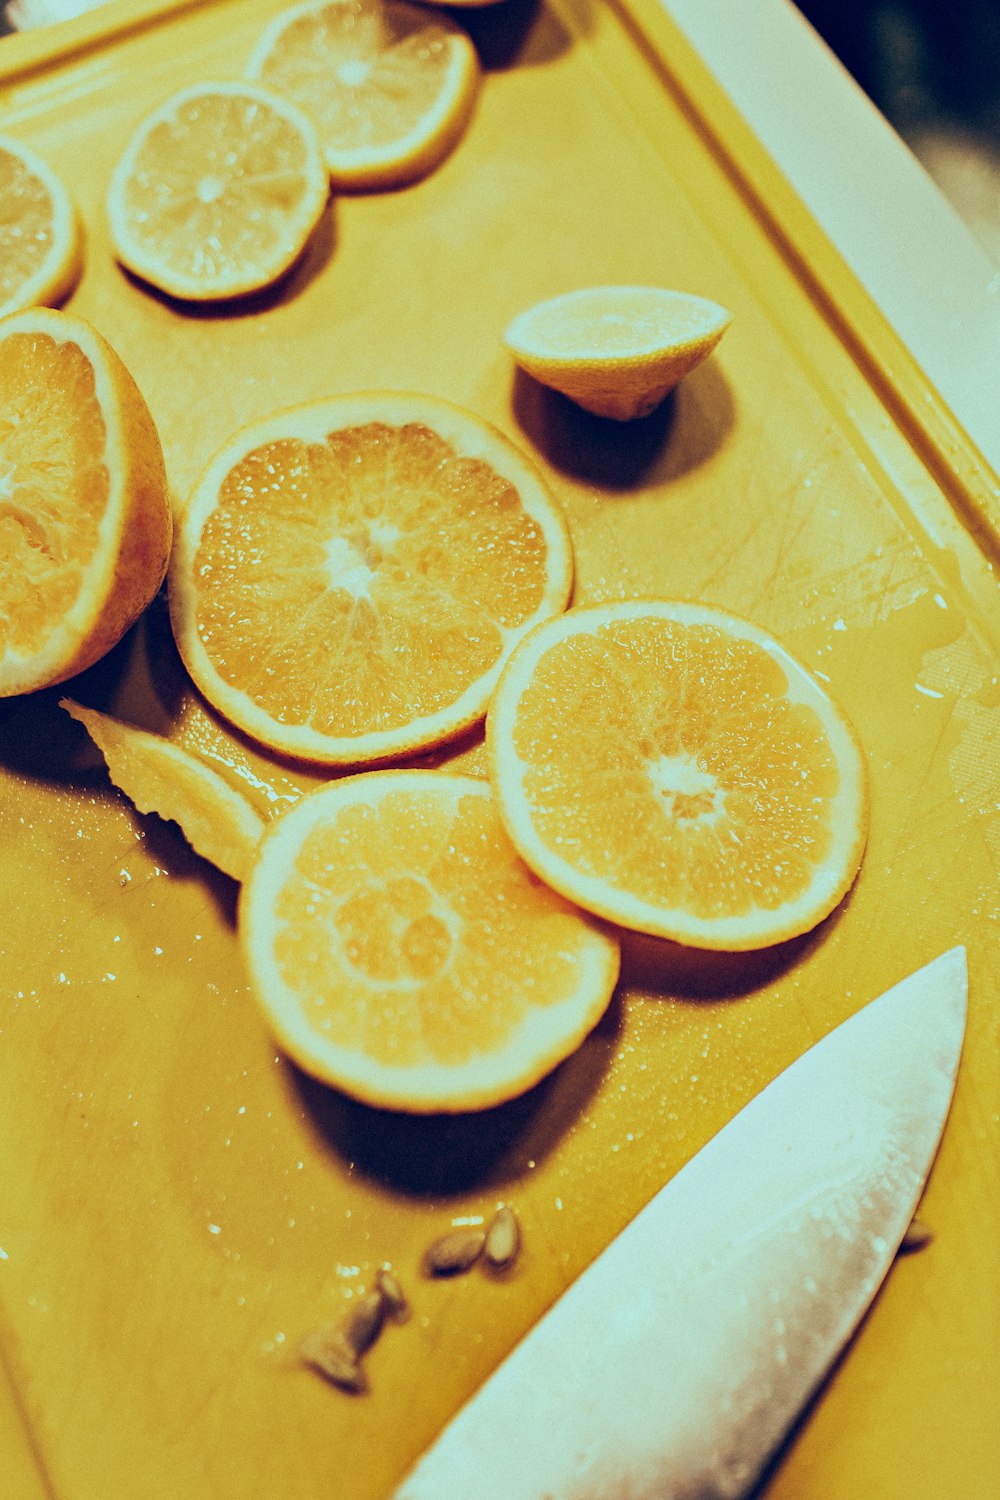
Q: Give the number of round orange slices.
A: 3